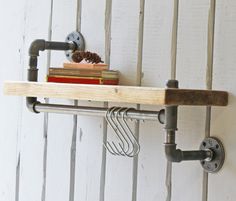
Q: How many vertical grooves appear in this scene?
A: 7